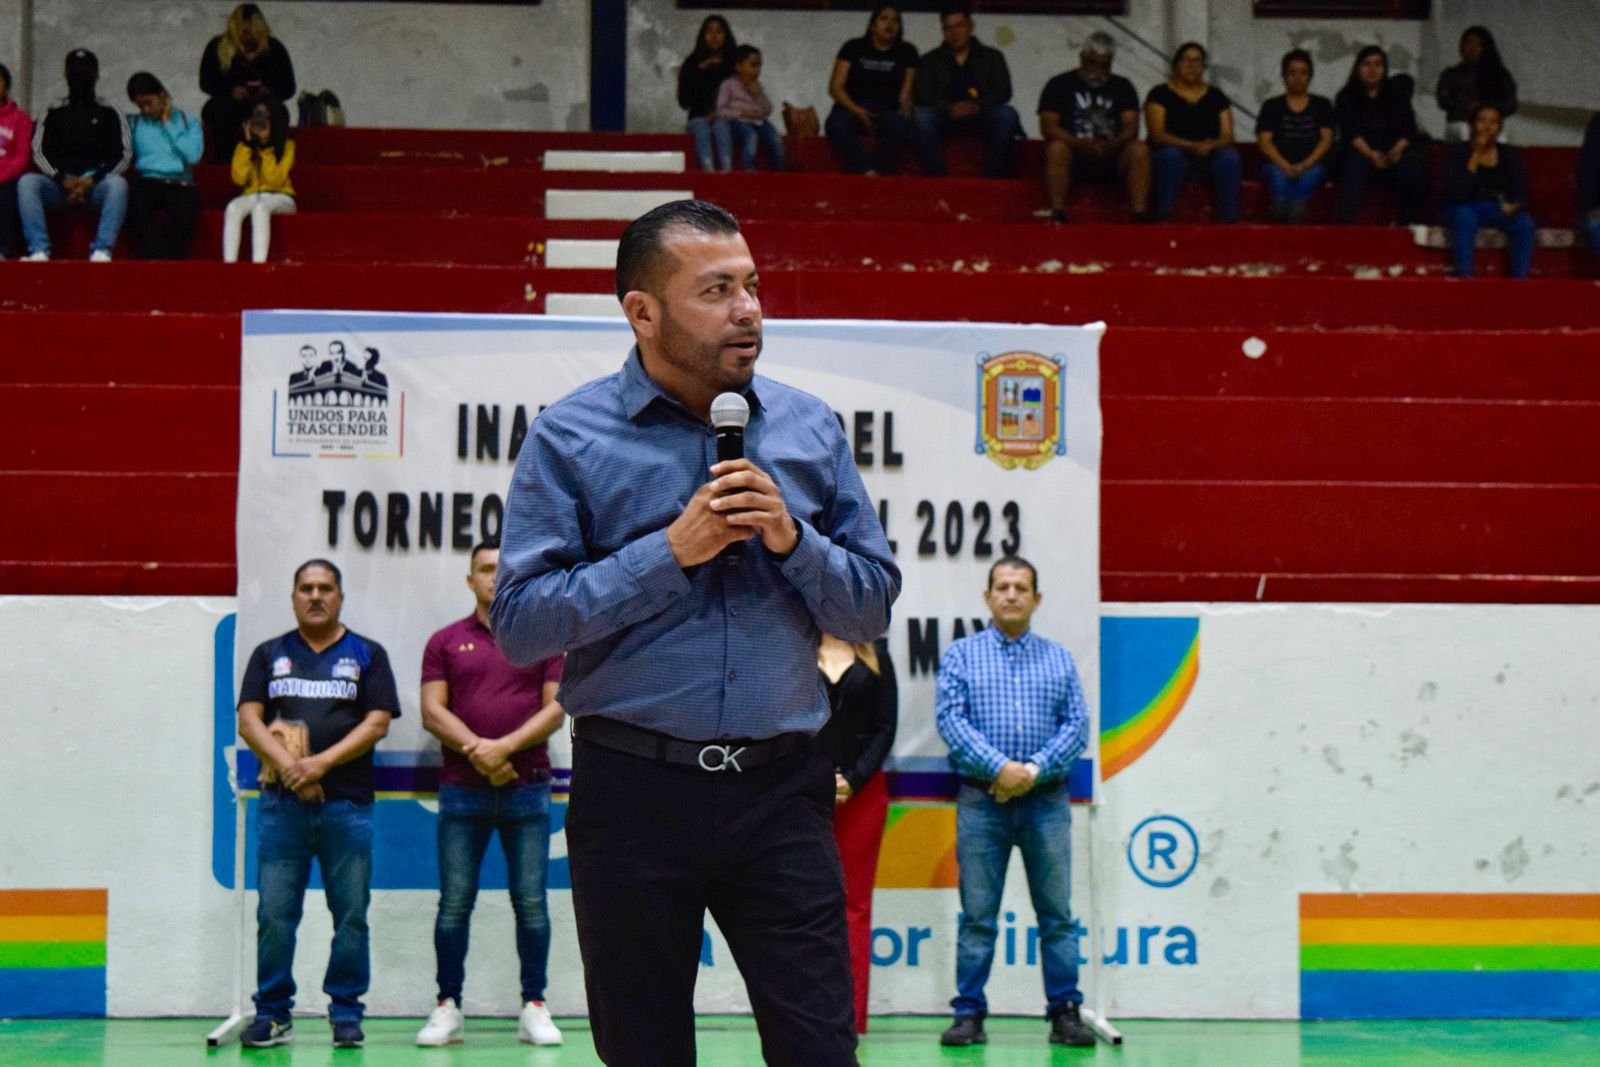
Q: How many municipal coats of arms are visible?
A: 1